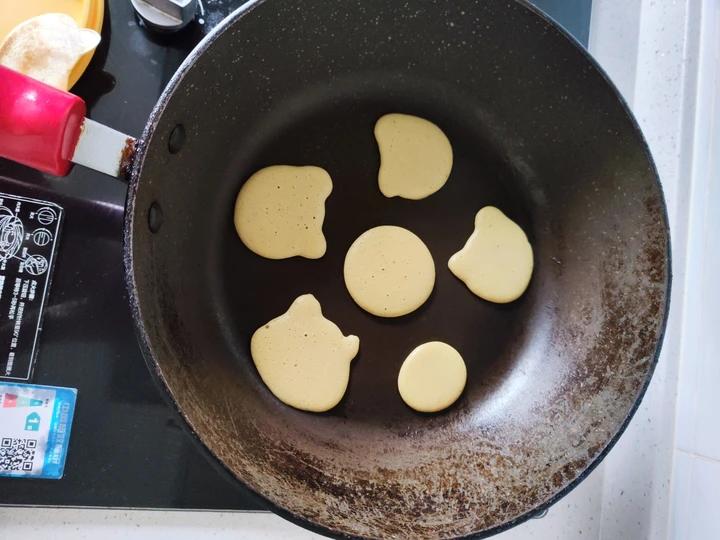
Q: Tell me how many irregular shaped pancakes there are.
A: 4